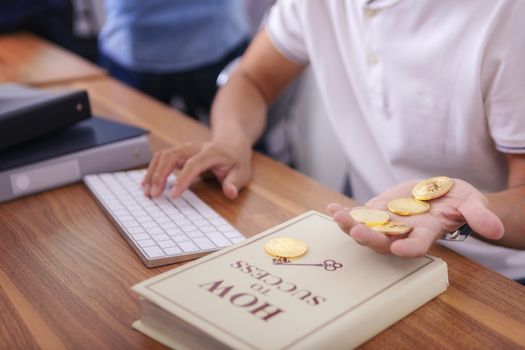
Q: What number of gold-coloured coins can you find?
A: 5